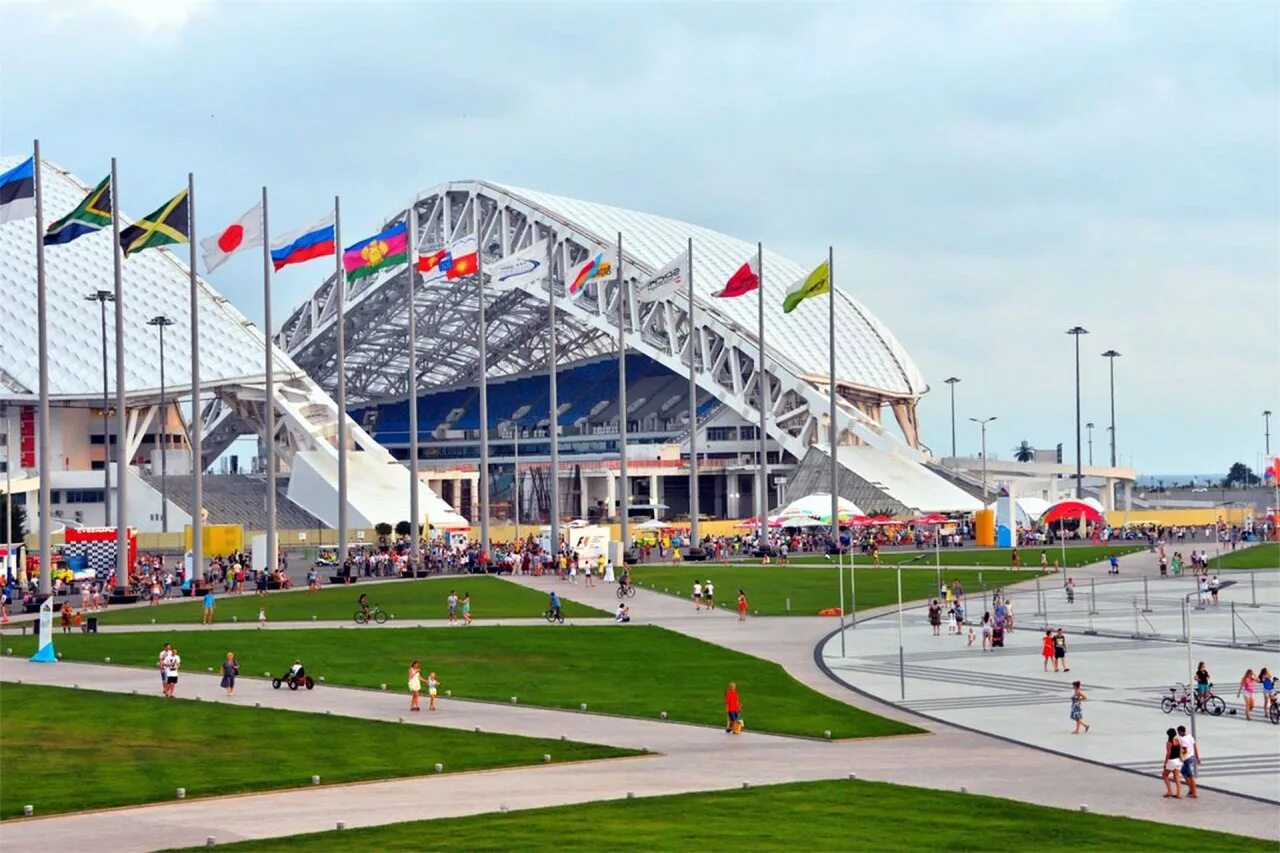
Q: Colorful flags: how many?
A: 12